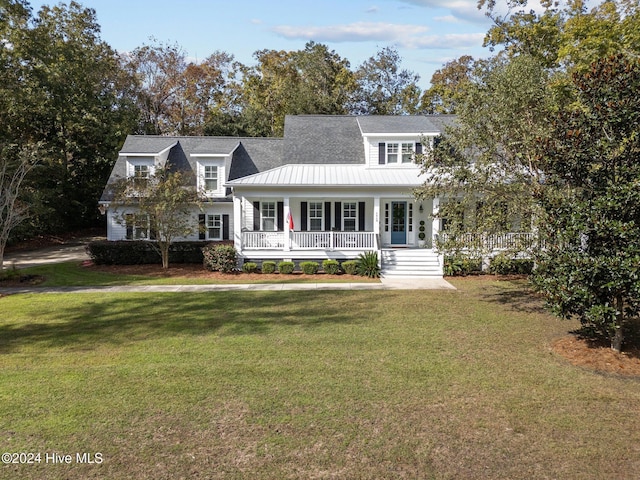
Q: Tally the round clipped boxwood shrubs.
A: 6